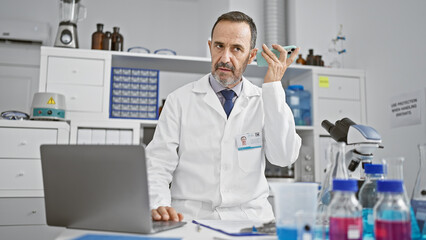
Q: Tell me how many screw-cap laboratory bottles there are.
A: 3